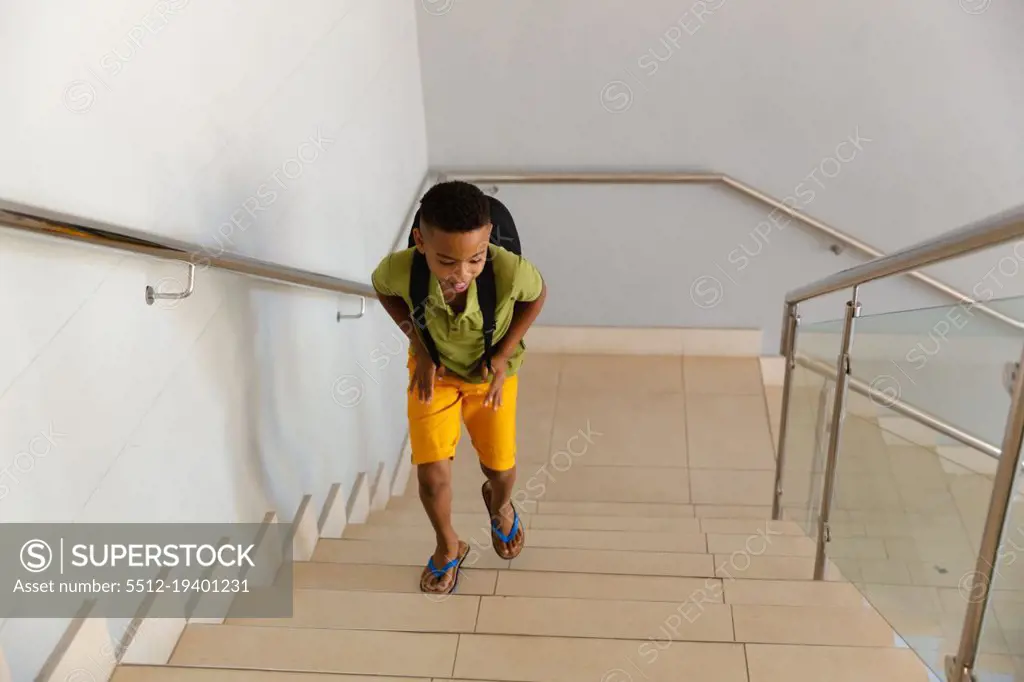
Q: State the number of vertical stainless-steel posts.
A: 3